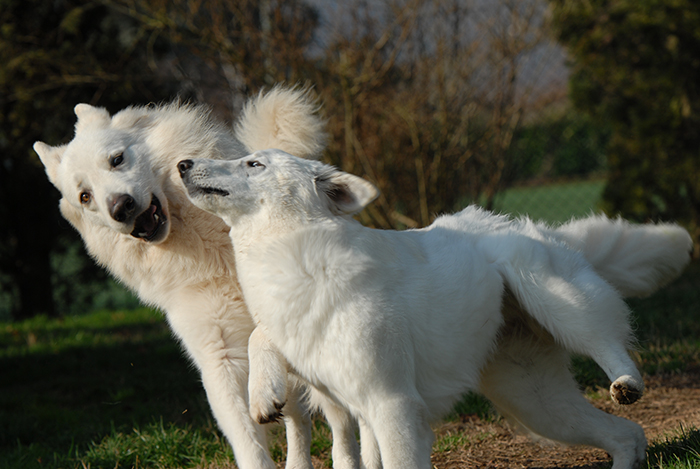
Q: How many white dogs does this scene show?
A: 2